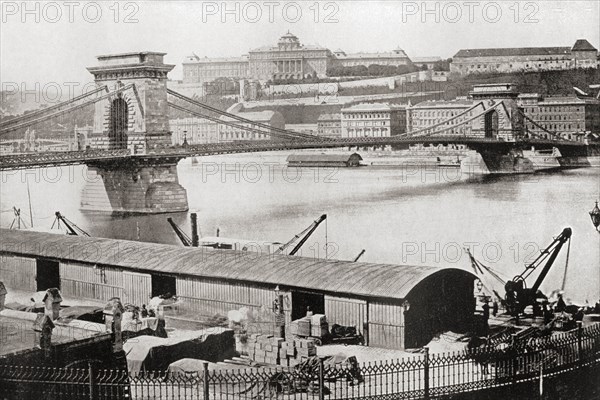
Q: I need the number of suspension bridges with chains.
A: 1